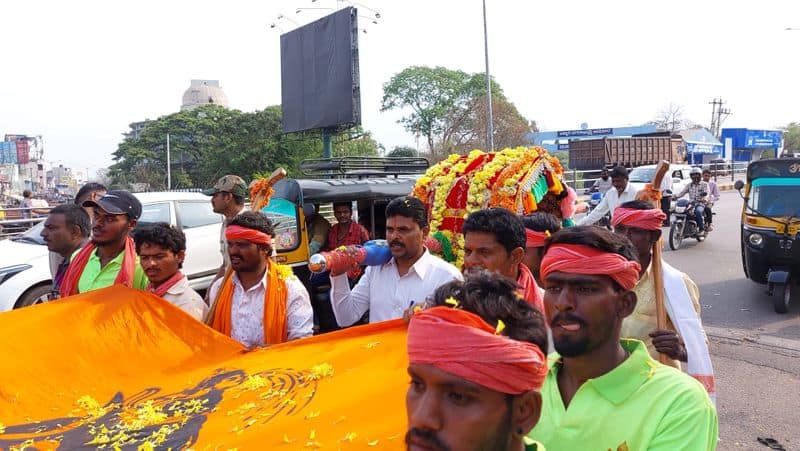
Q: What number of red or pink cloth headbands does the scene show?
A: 5